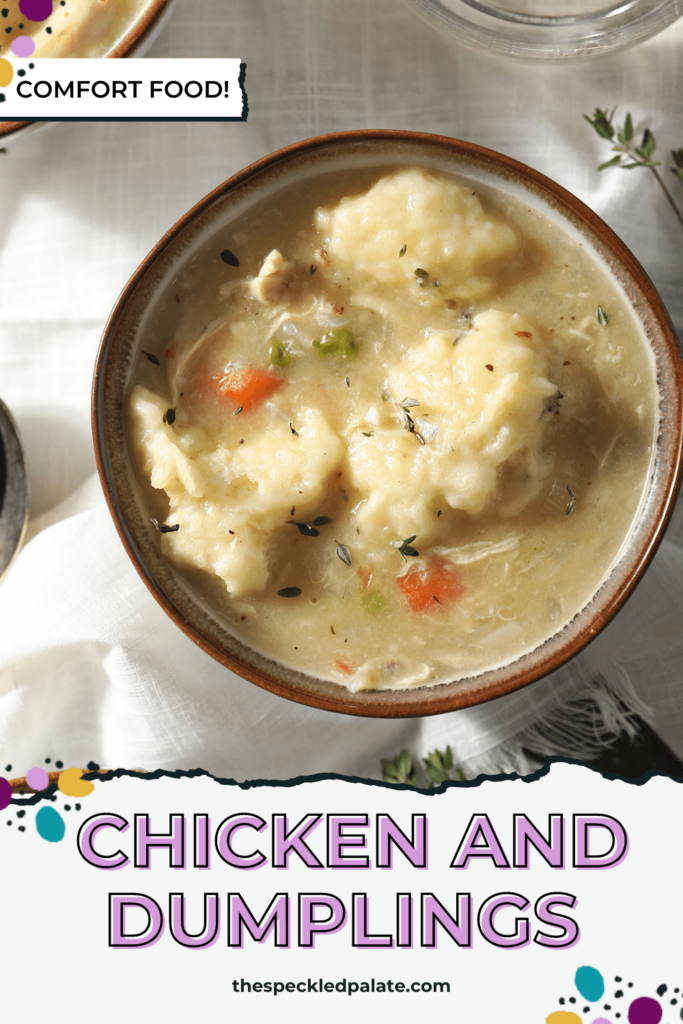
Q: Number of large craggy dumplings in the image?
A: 3